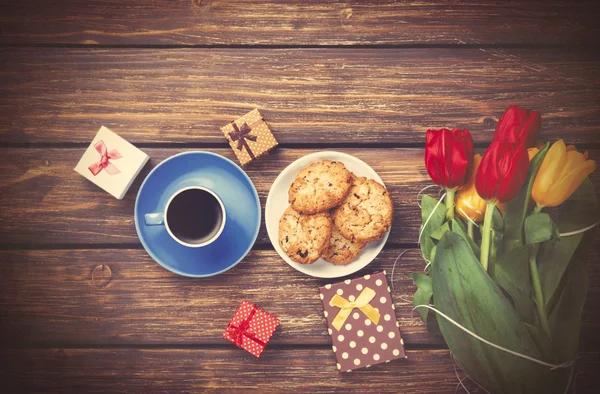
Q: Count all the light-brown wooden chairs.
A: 0